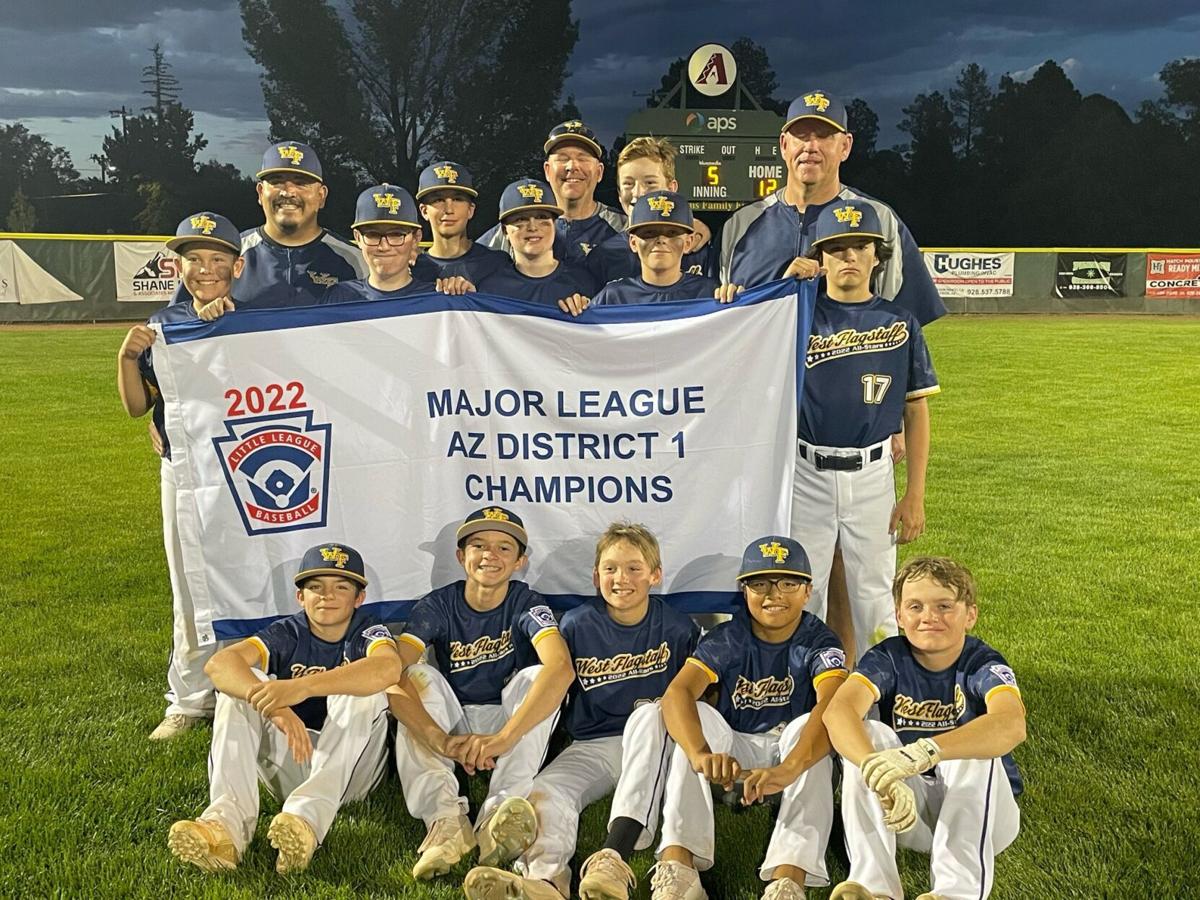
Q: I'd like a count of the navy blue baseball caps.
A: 12